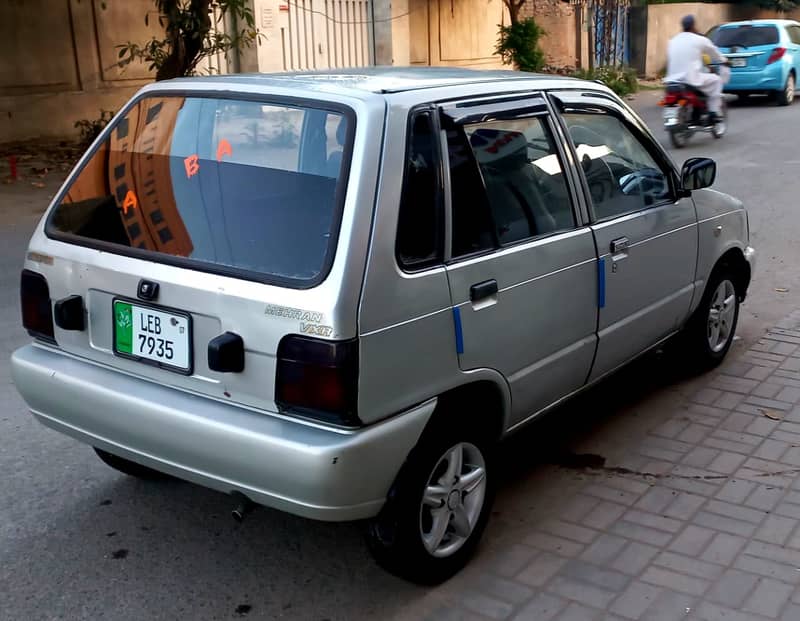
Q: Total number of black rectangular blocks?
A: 2